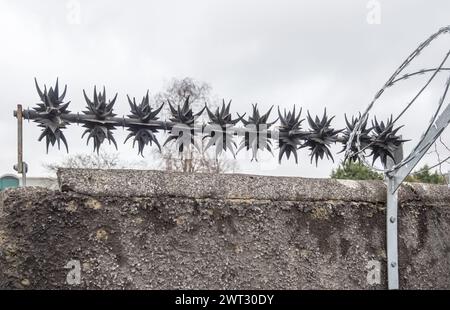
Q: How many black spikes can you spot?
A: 10